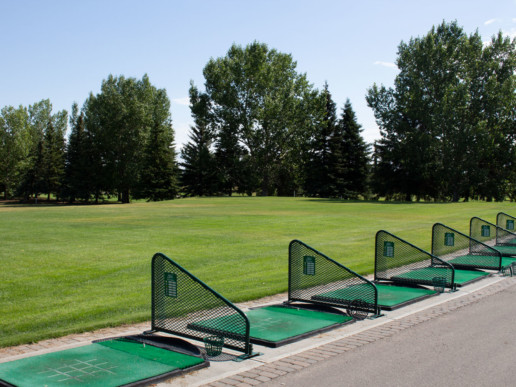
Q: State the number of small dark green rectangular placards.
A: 6